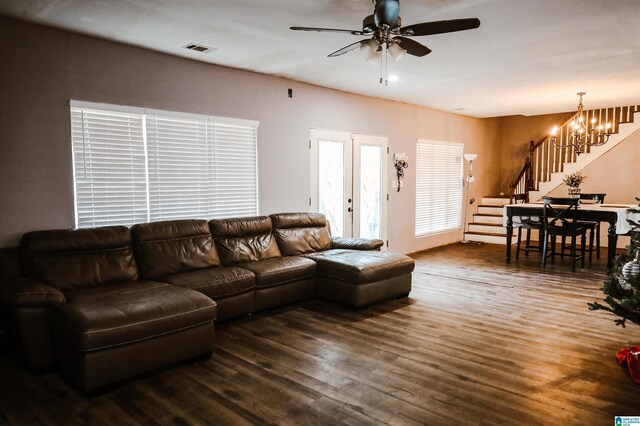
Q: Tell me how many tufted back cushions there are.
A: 4